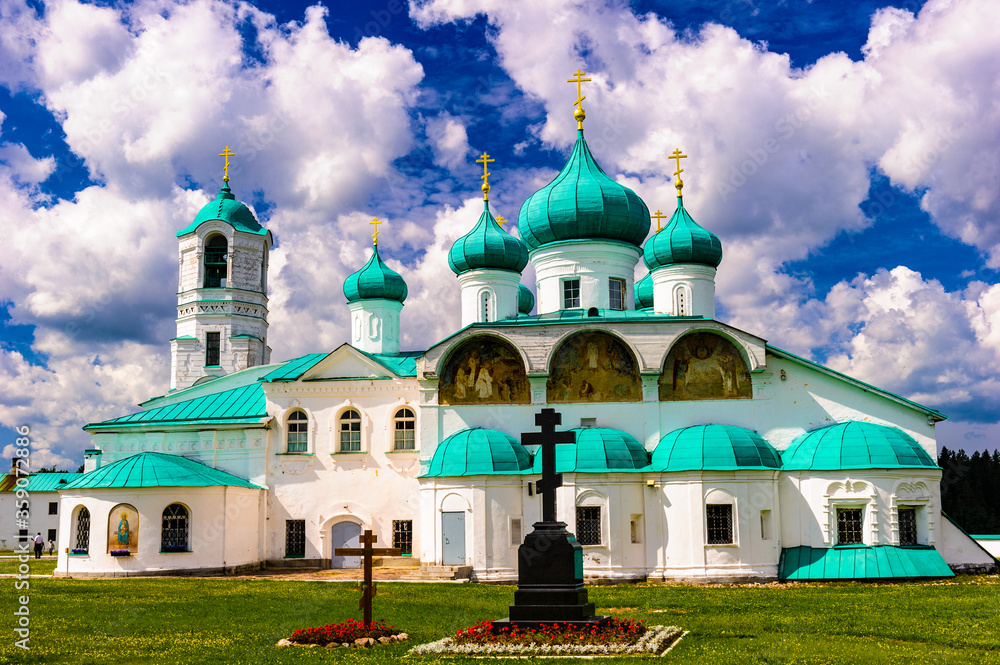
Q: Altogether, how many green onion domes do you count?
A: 6